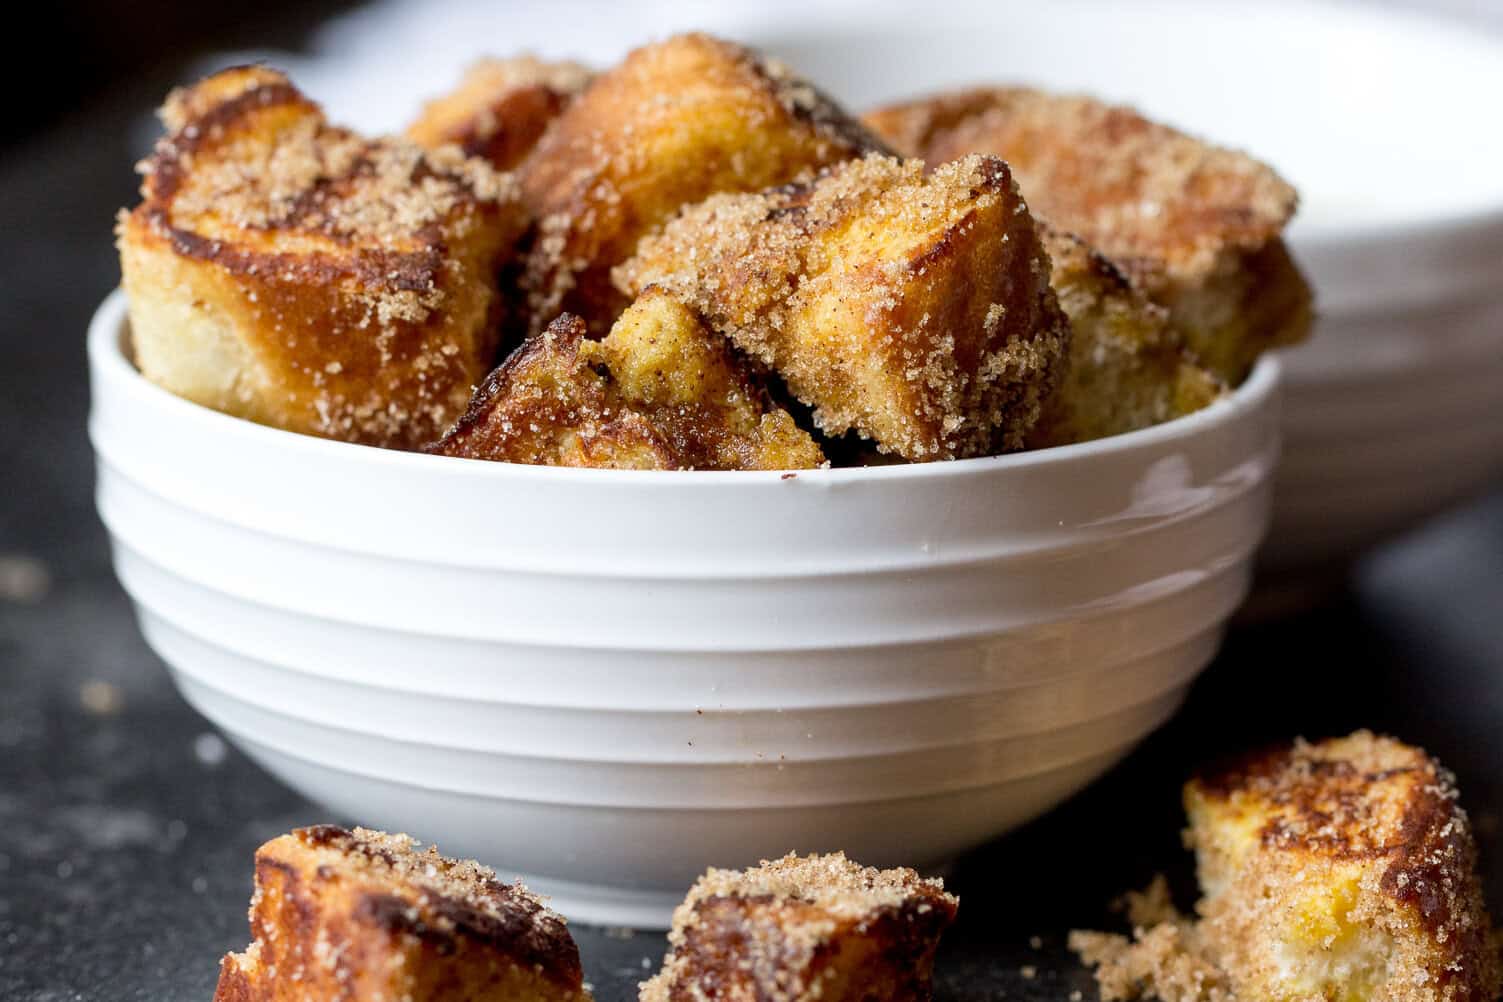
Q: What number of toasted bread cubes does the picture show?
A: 10